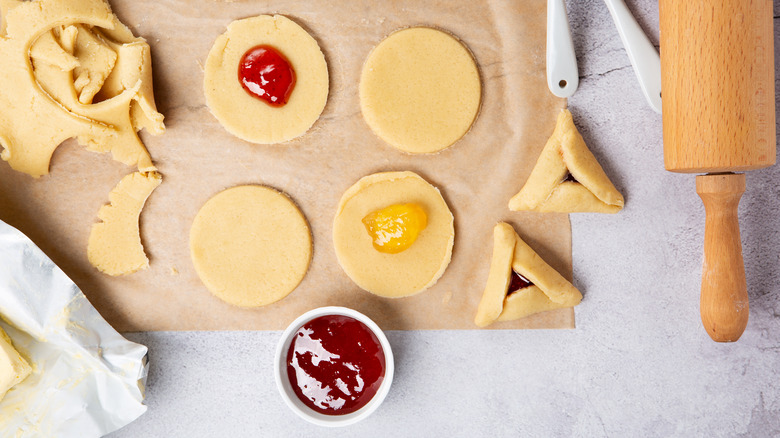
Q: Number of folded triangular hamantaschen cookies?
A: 2